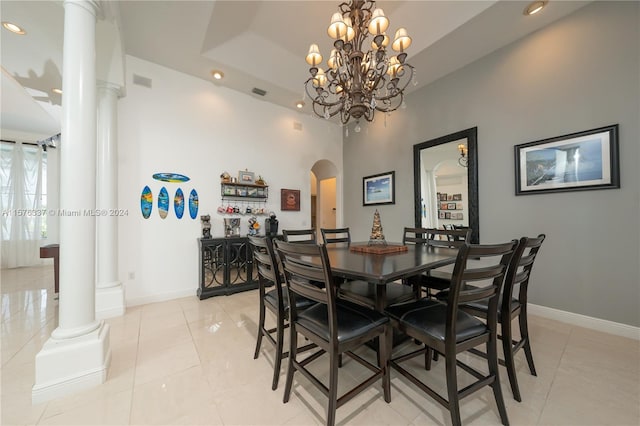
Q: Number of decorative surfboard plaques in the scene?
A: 5